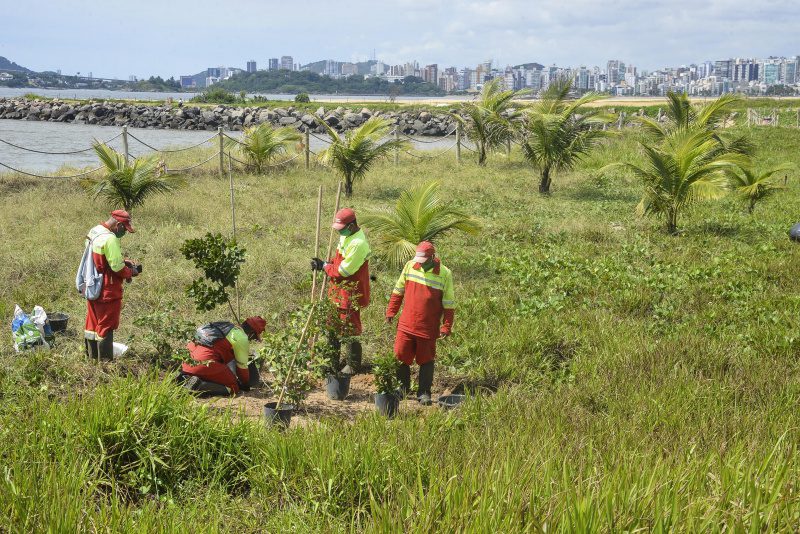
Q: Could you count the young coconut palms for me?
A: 9